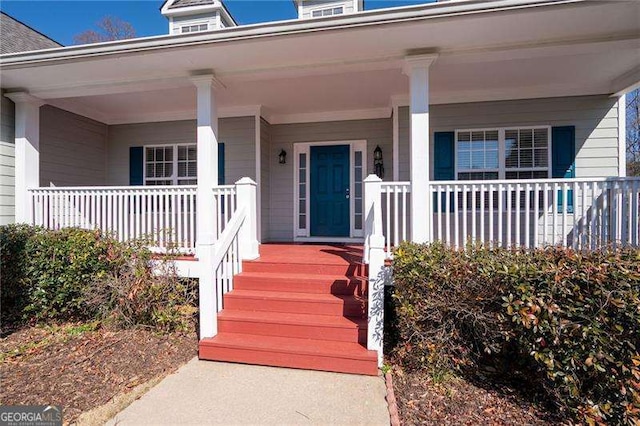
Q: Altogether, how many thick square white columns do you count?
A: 3